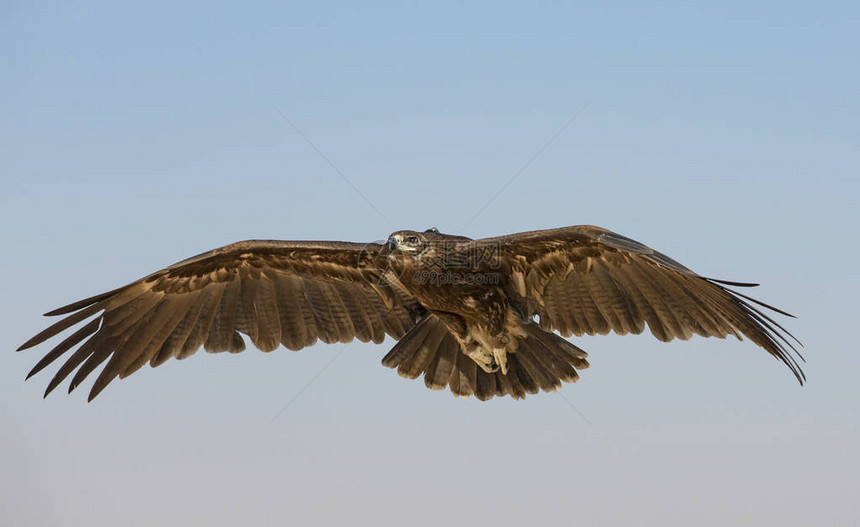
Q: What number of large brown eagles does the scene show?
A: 1